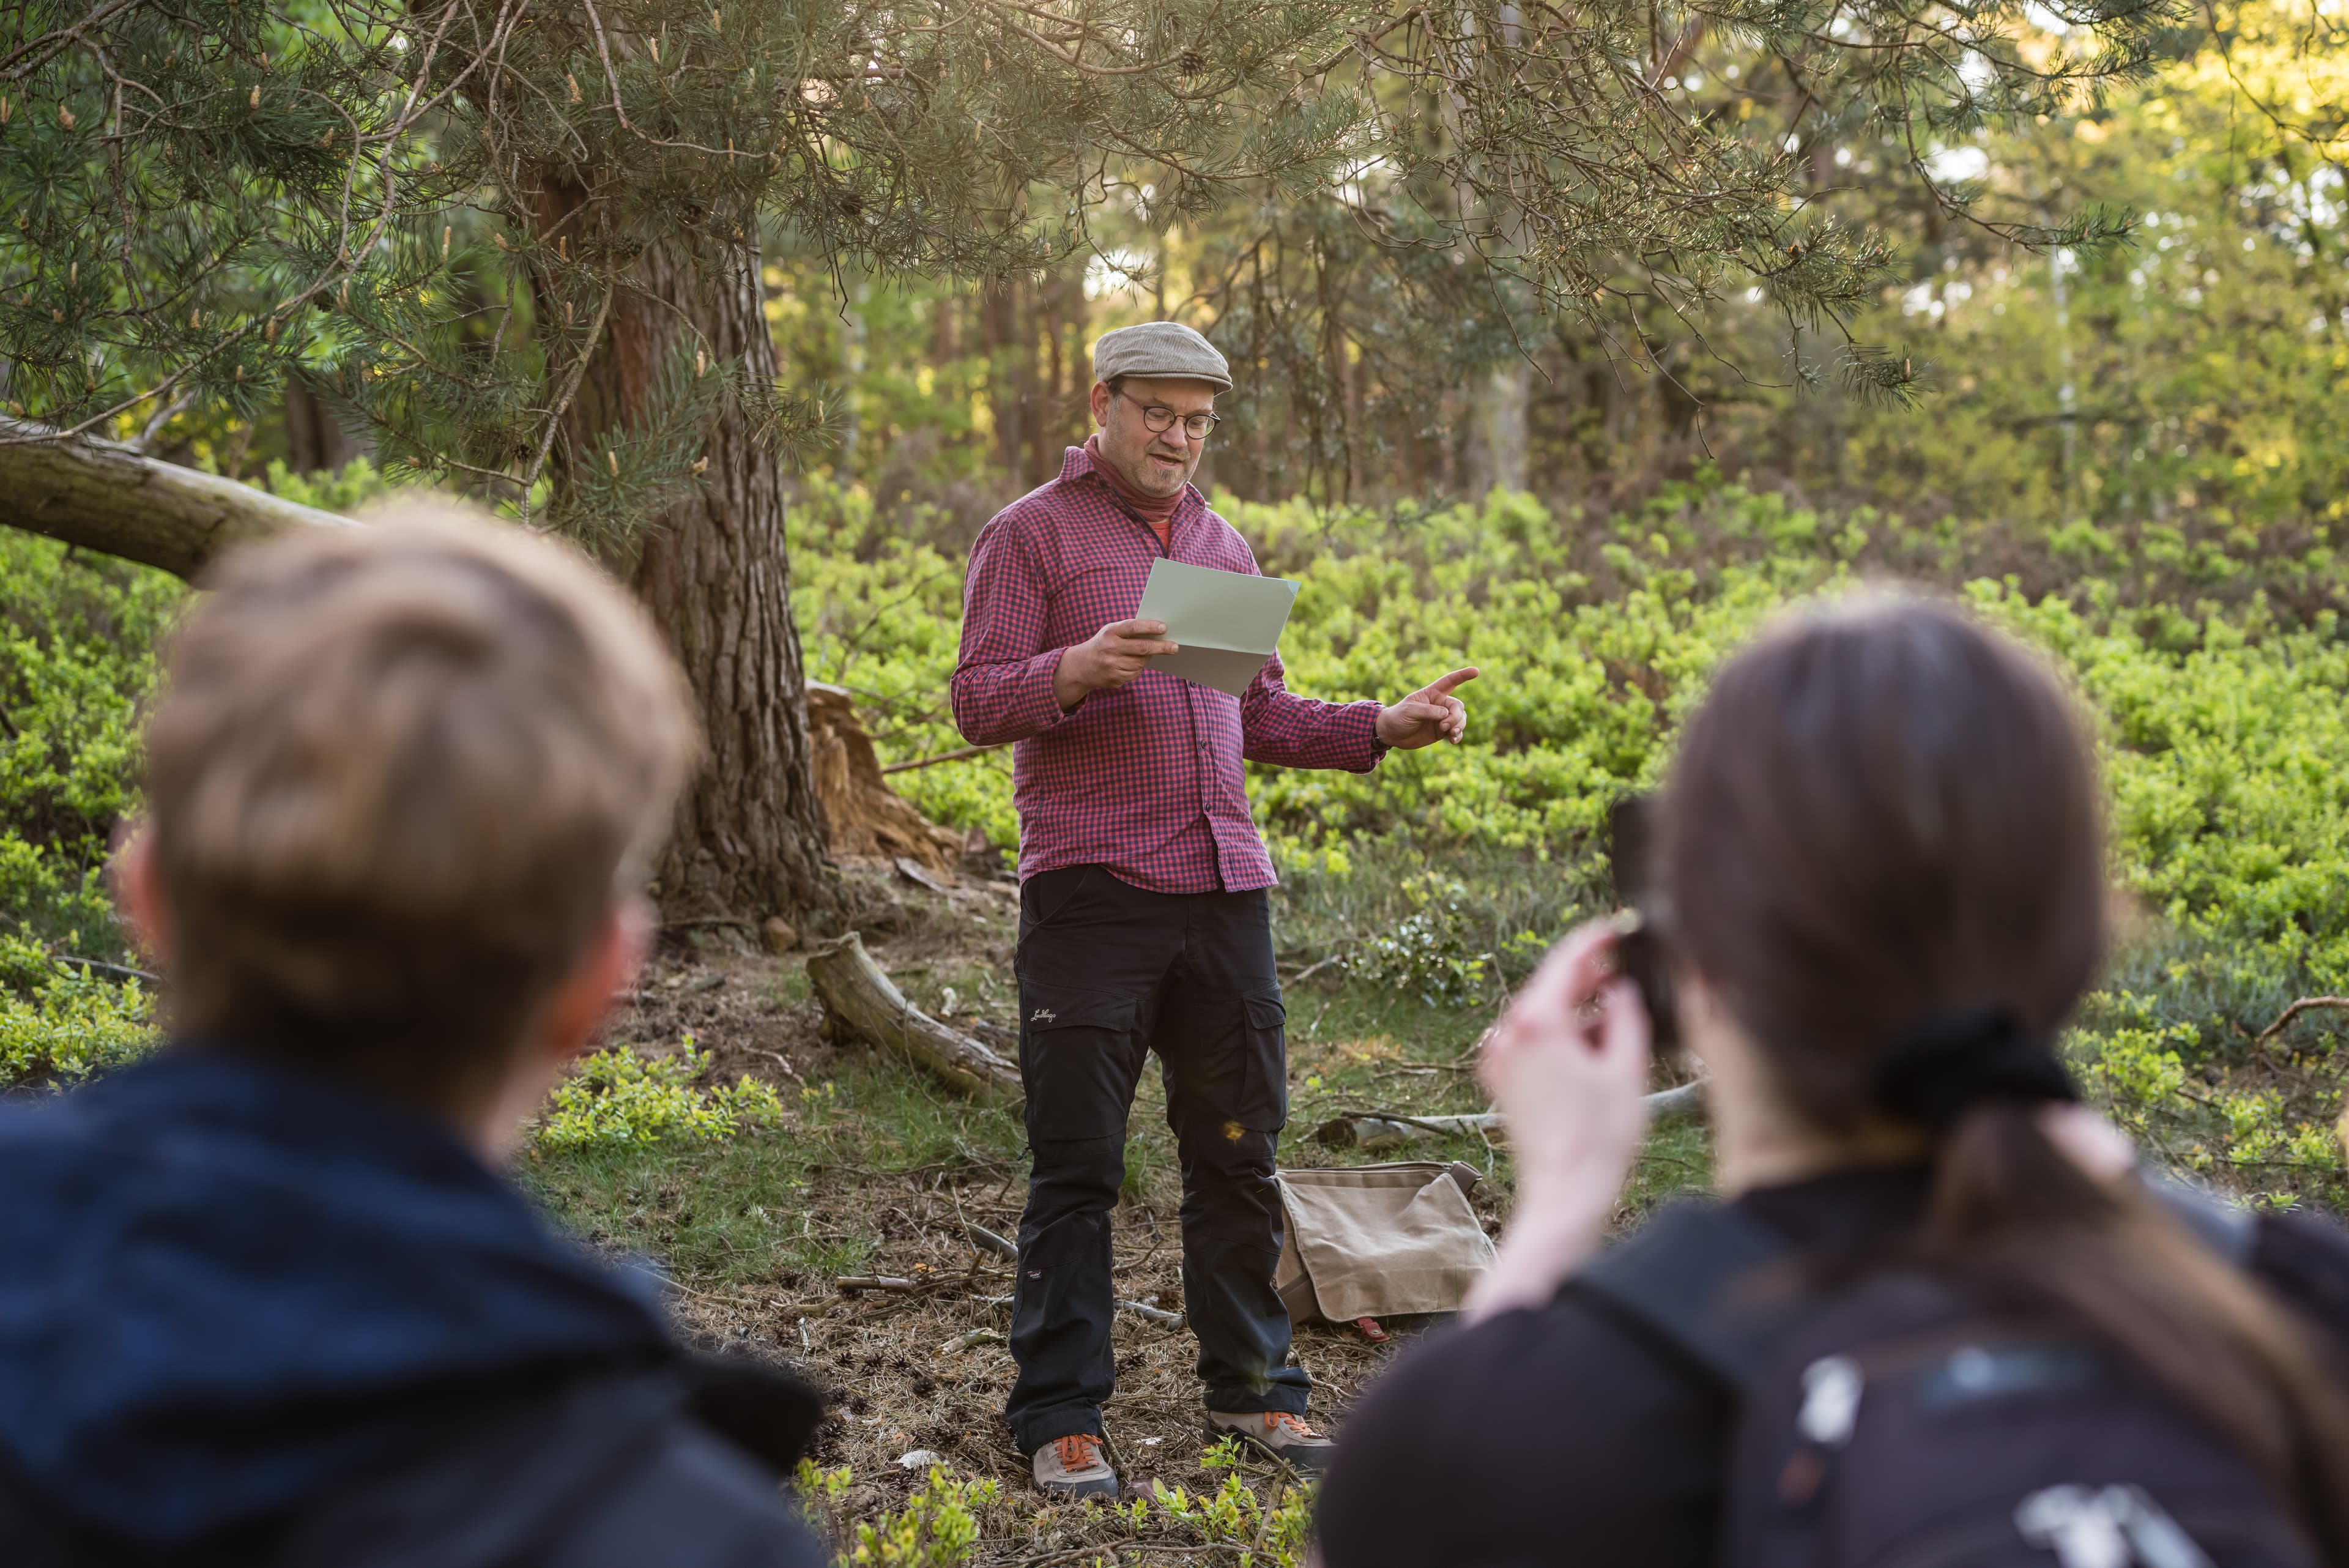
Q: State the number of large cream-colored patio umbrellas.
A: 0